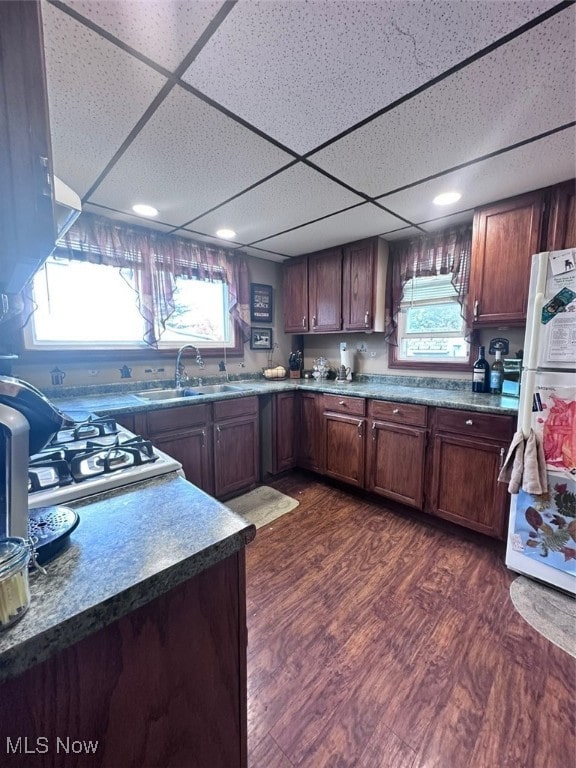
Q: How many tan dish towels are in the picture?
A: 1